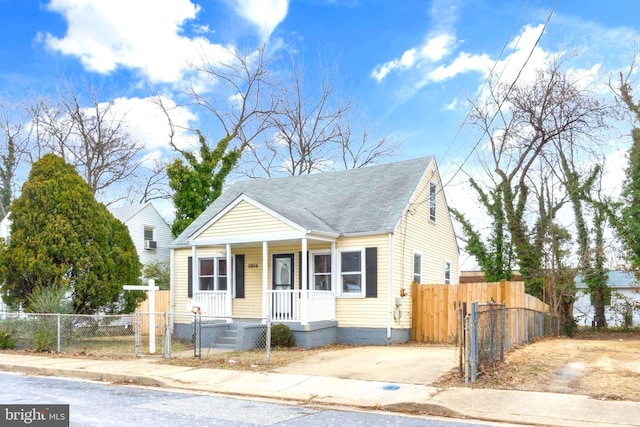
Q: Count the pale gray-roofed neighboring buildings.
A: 2